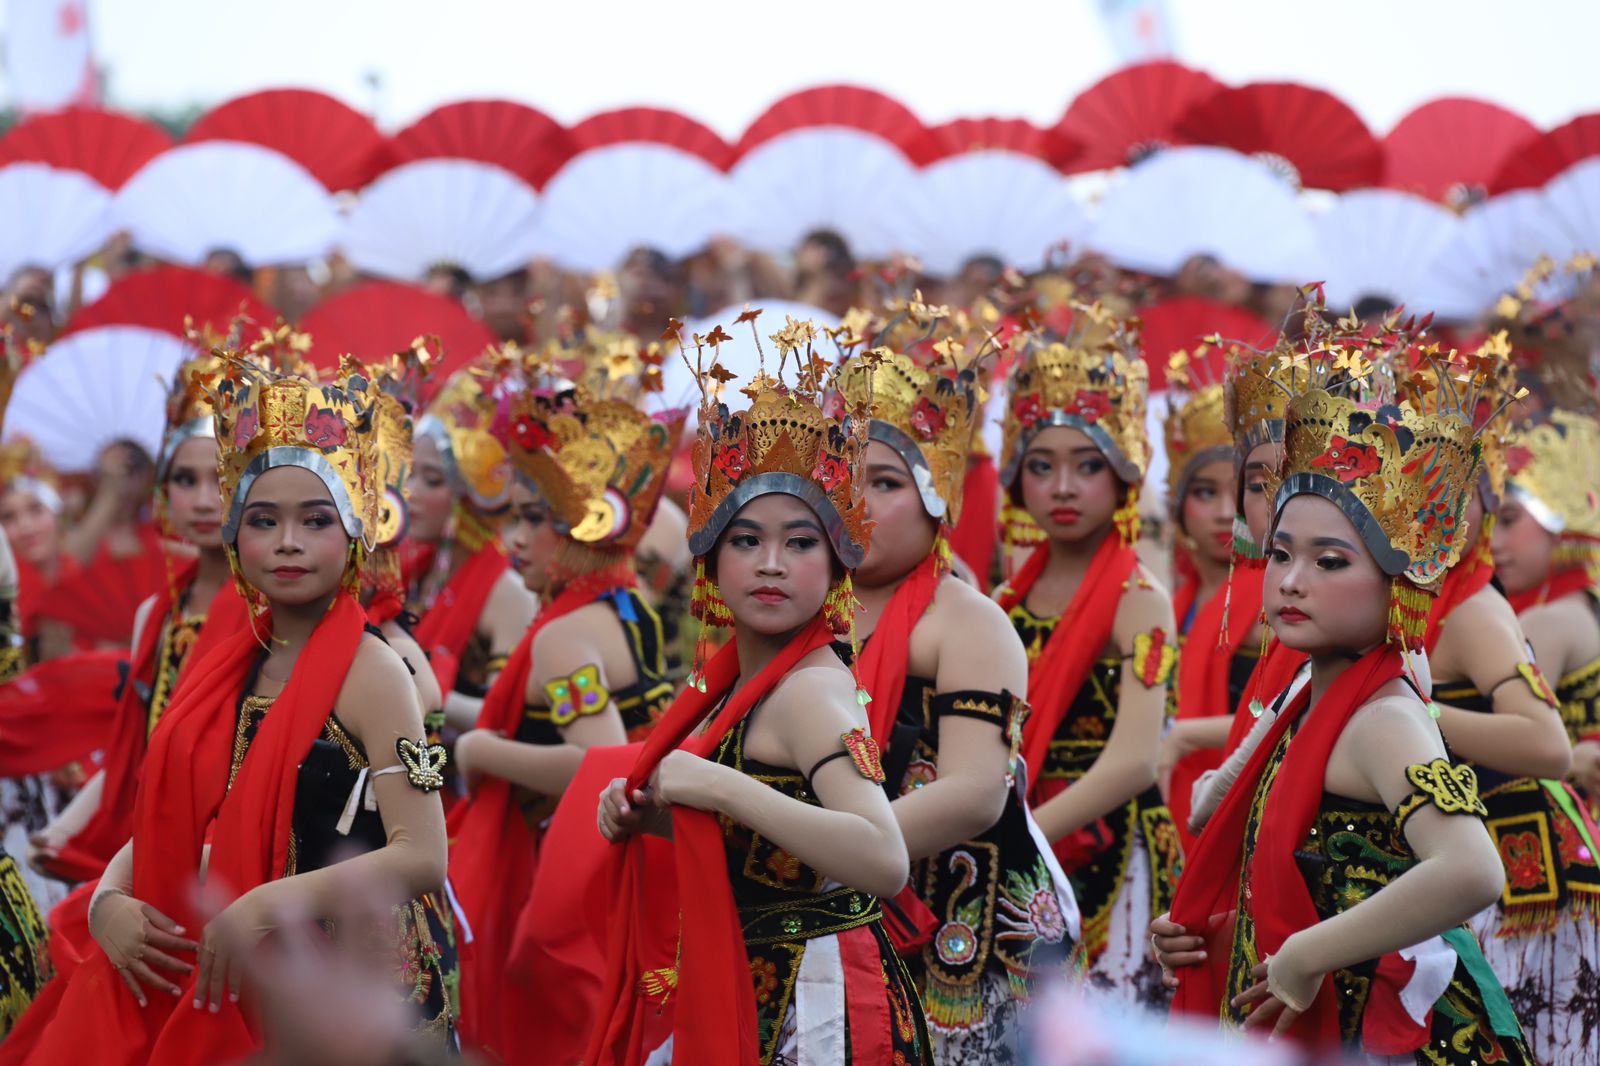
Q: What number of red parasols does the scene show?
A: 13